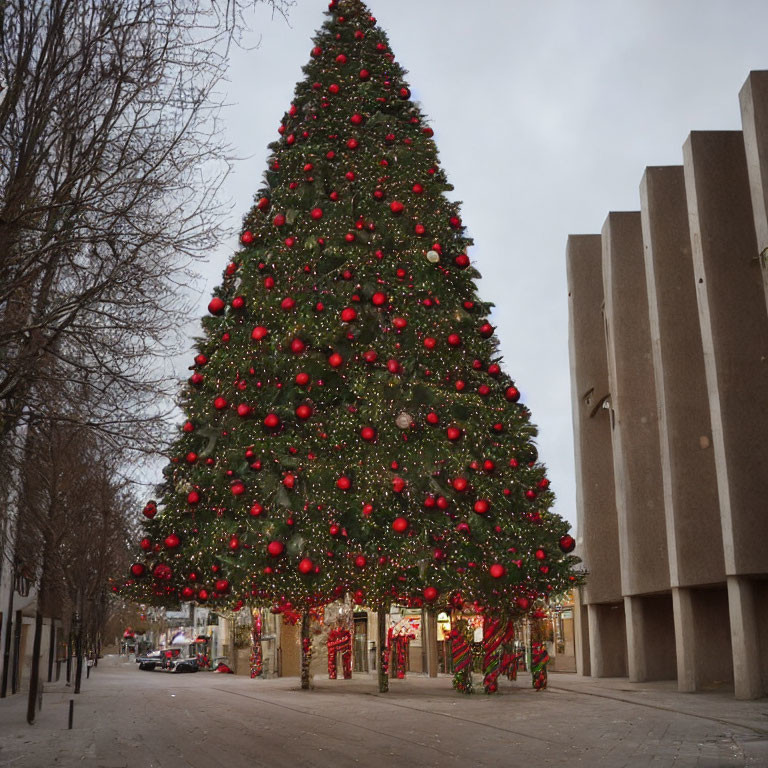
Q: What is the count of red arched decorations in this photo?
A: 2